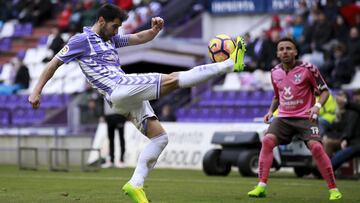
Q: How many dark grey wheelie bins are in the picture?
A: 0